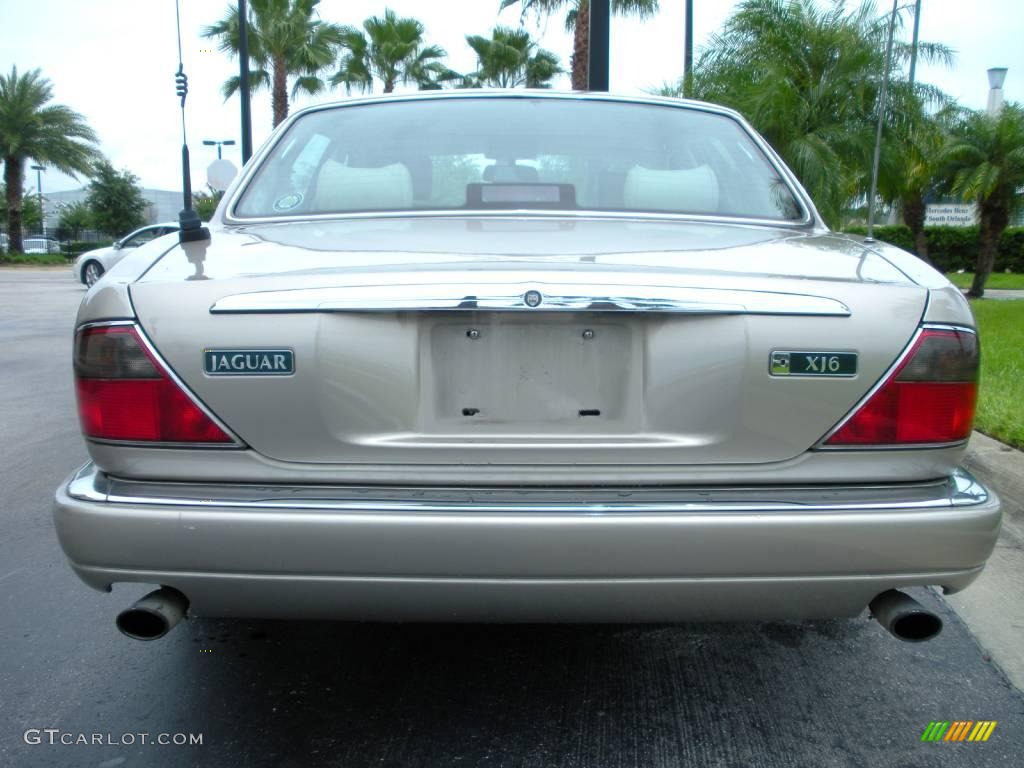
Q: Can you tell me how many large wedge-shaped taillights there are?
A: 2